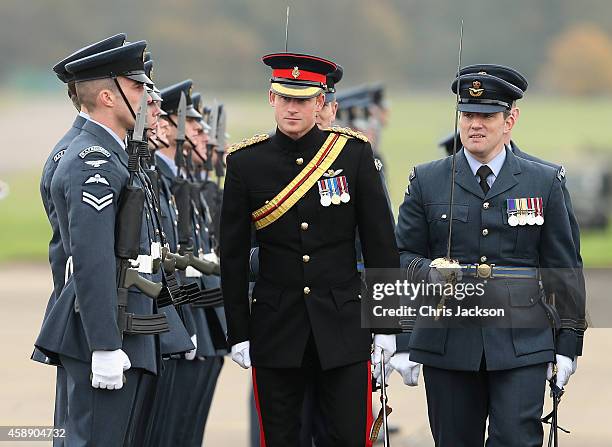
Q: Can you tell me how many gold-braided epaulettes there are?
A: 2